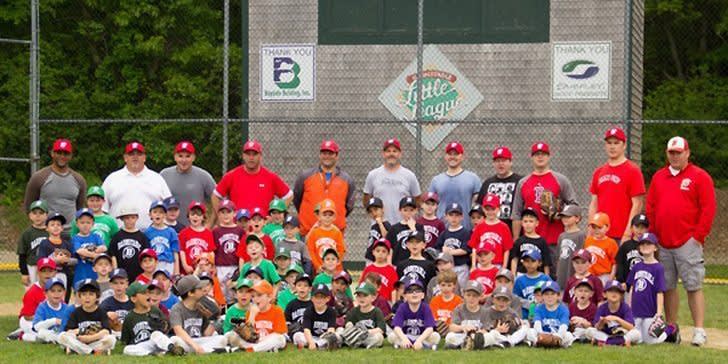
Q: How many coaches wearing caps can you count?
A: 11